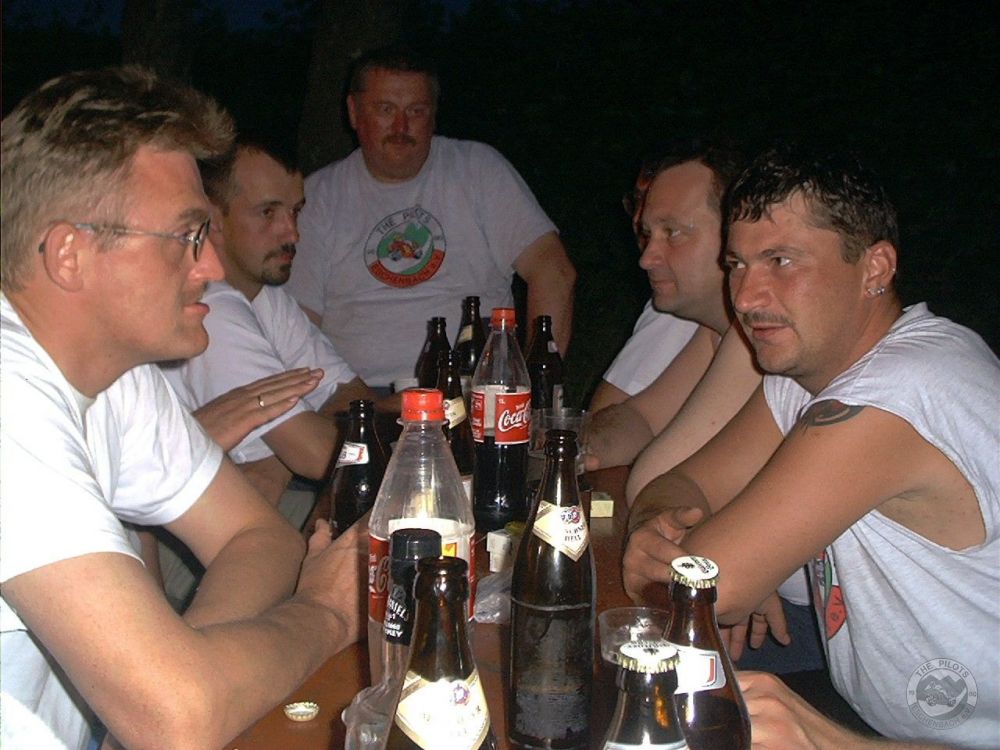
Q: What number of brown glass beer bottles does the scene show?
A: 9